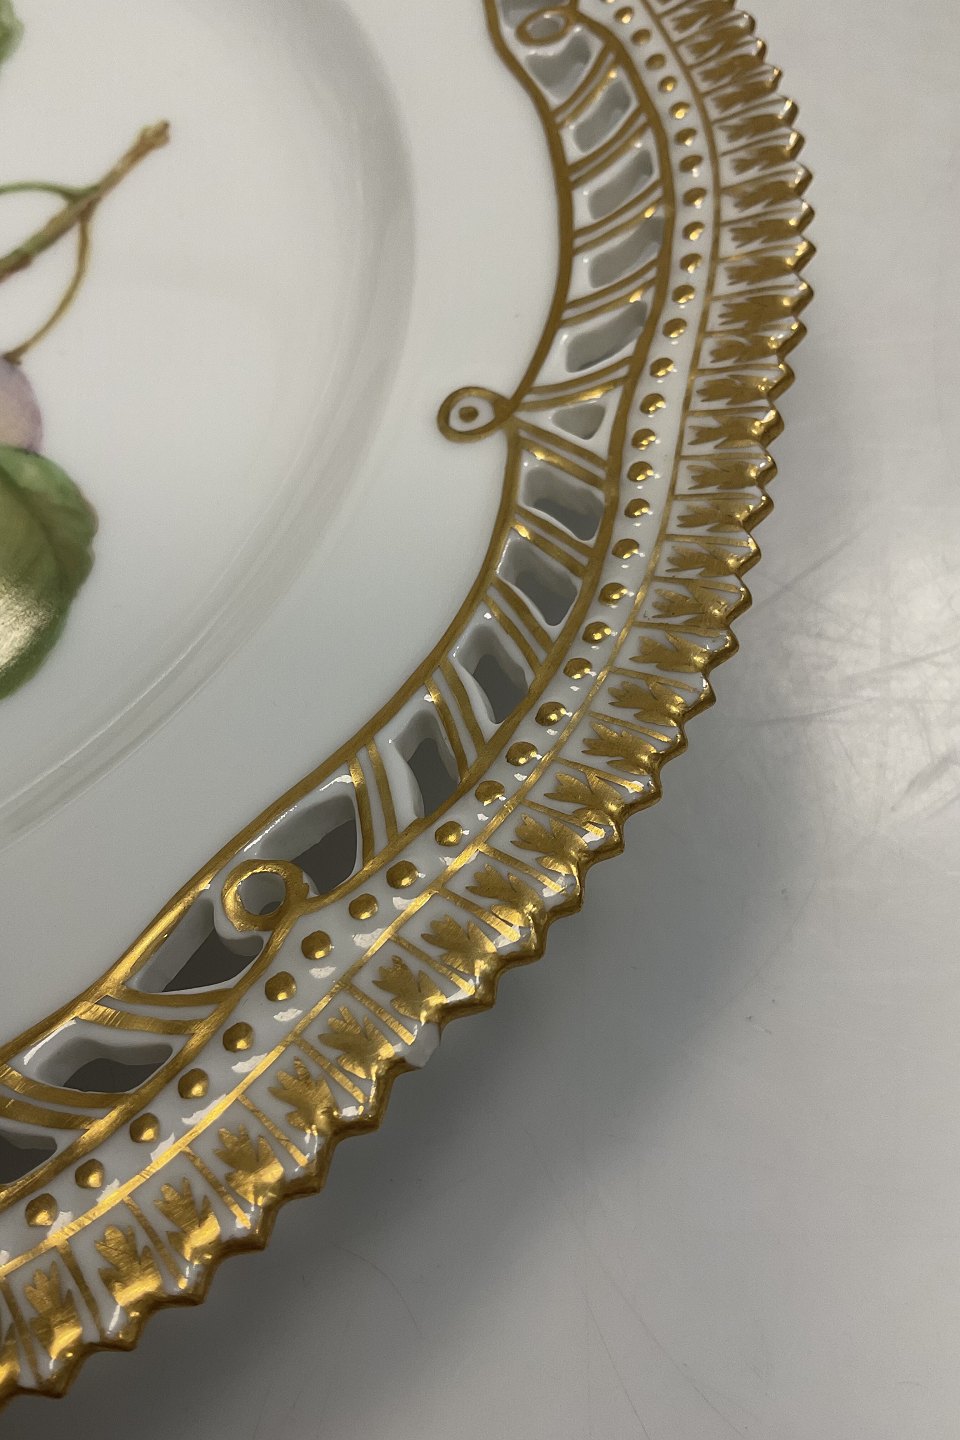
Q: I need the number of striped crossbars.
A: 12